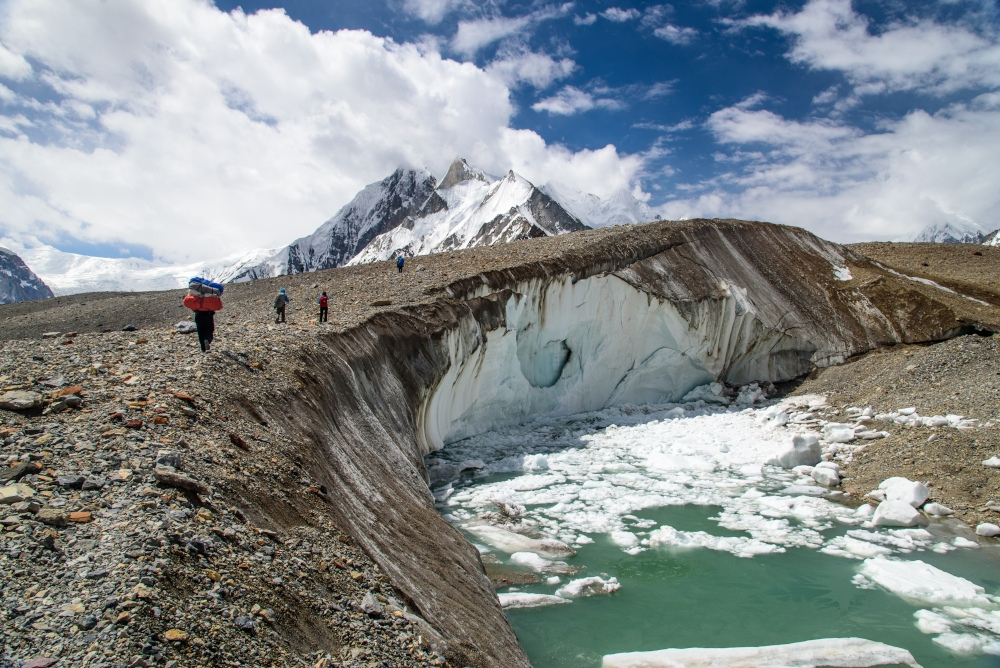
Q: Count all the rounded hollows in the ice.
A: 1